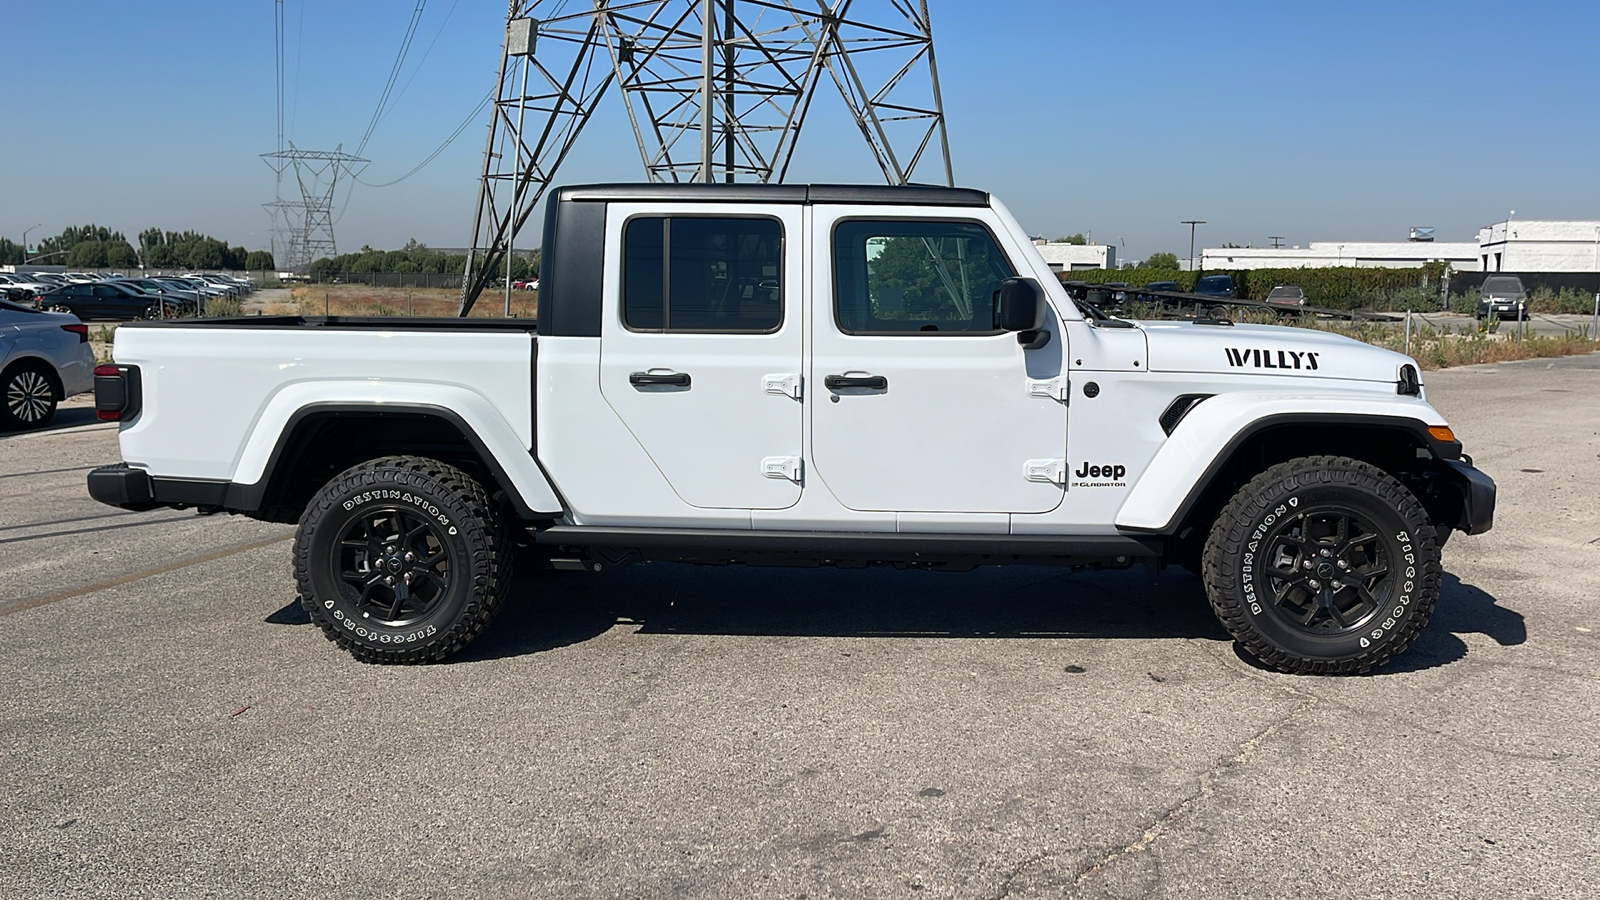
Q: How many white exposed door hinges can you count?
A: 4